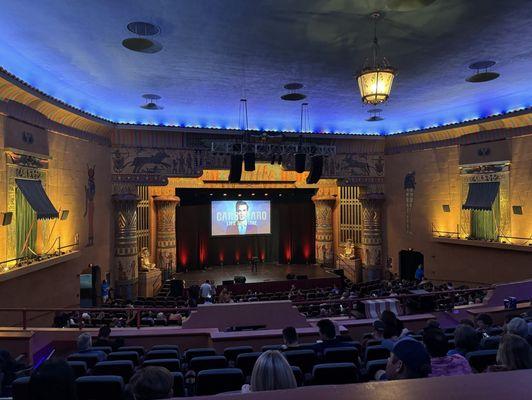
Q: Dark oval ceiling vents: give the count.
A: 5